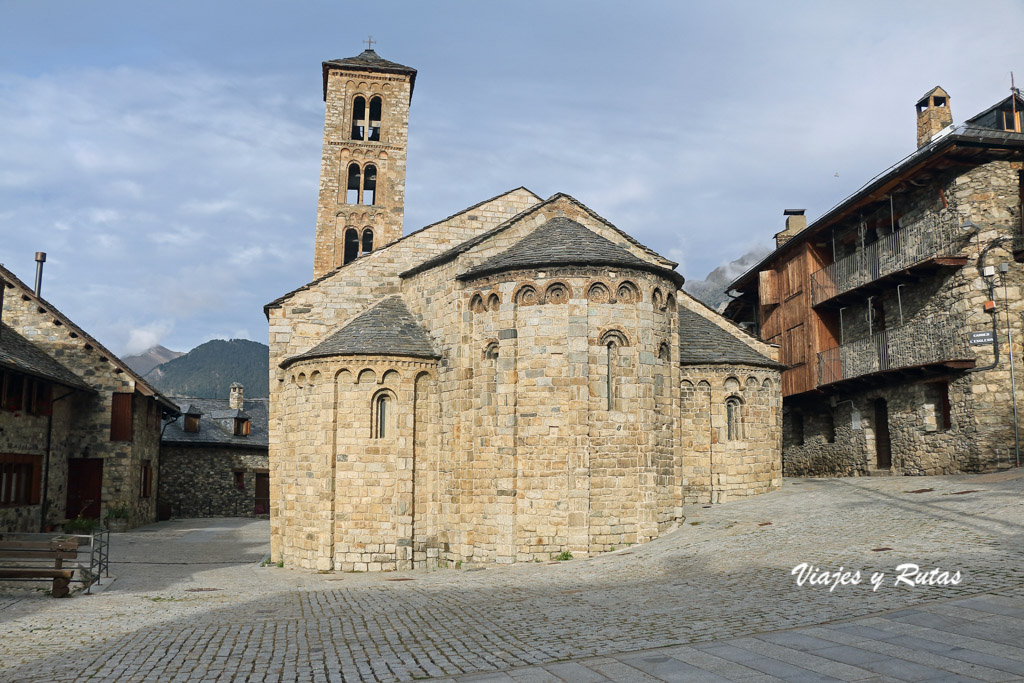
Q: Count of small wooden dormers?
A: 2